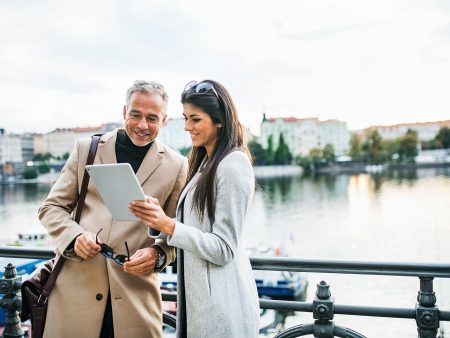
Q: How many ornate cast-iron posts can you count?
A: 3